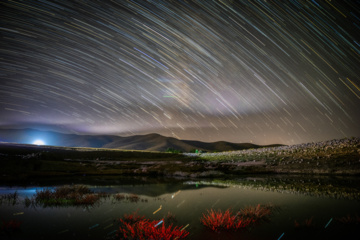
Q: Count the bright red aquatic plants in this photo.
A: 2